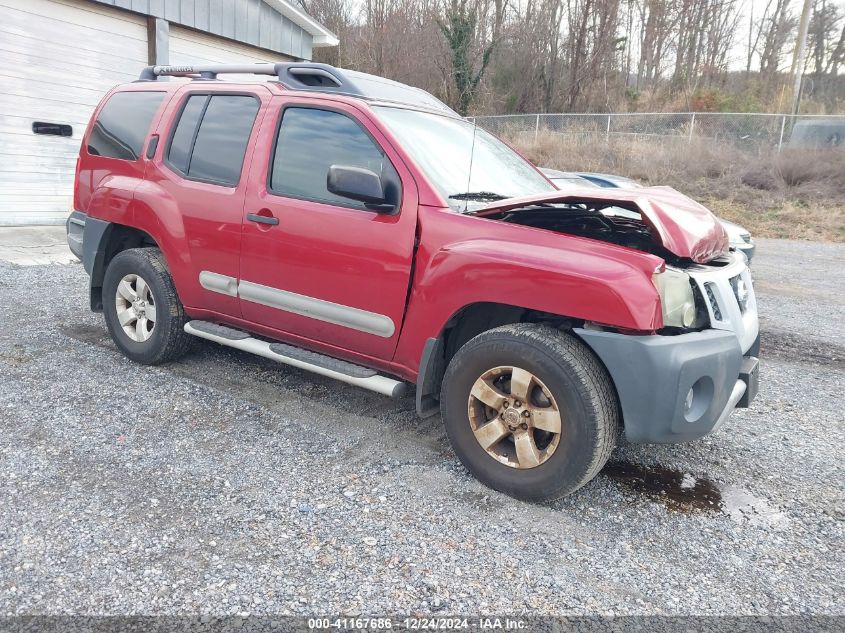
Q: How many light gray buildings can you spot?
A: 1